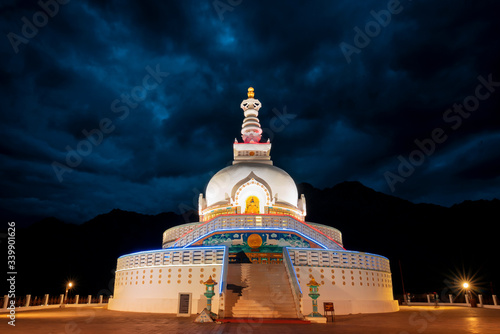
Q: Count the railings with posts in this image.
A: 2